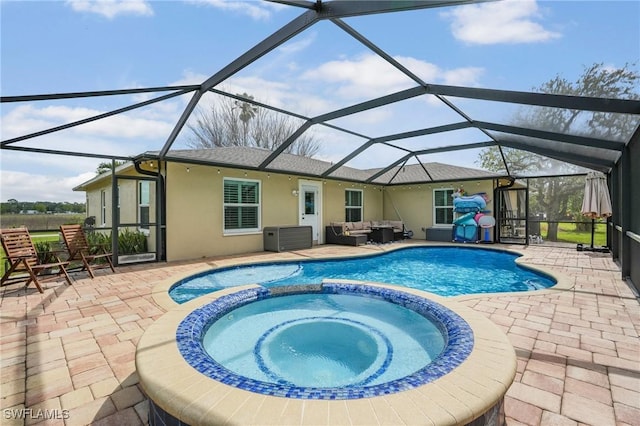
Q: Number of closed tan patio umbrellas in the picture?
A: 1